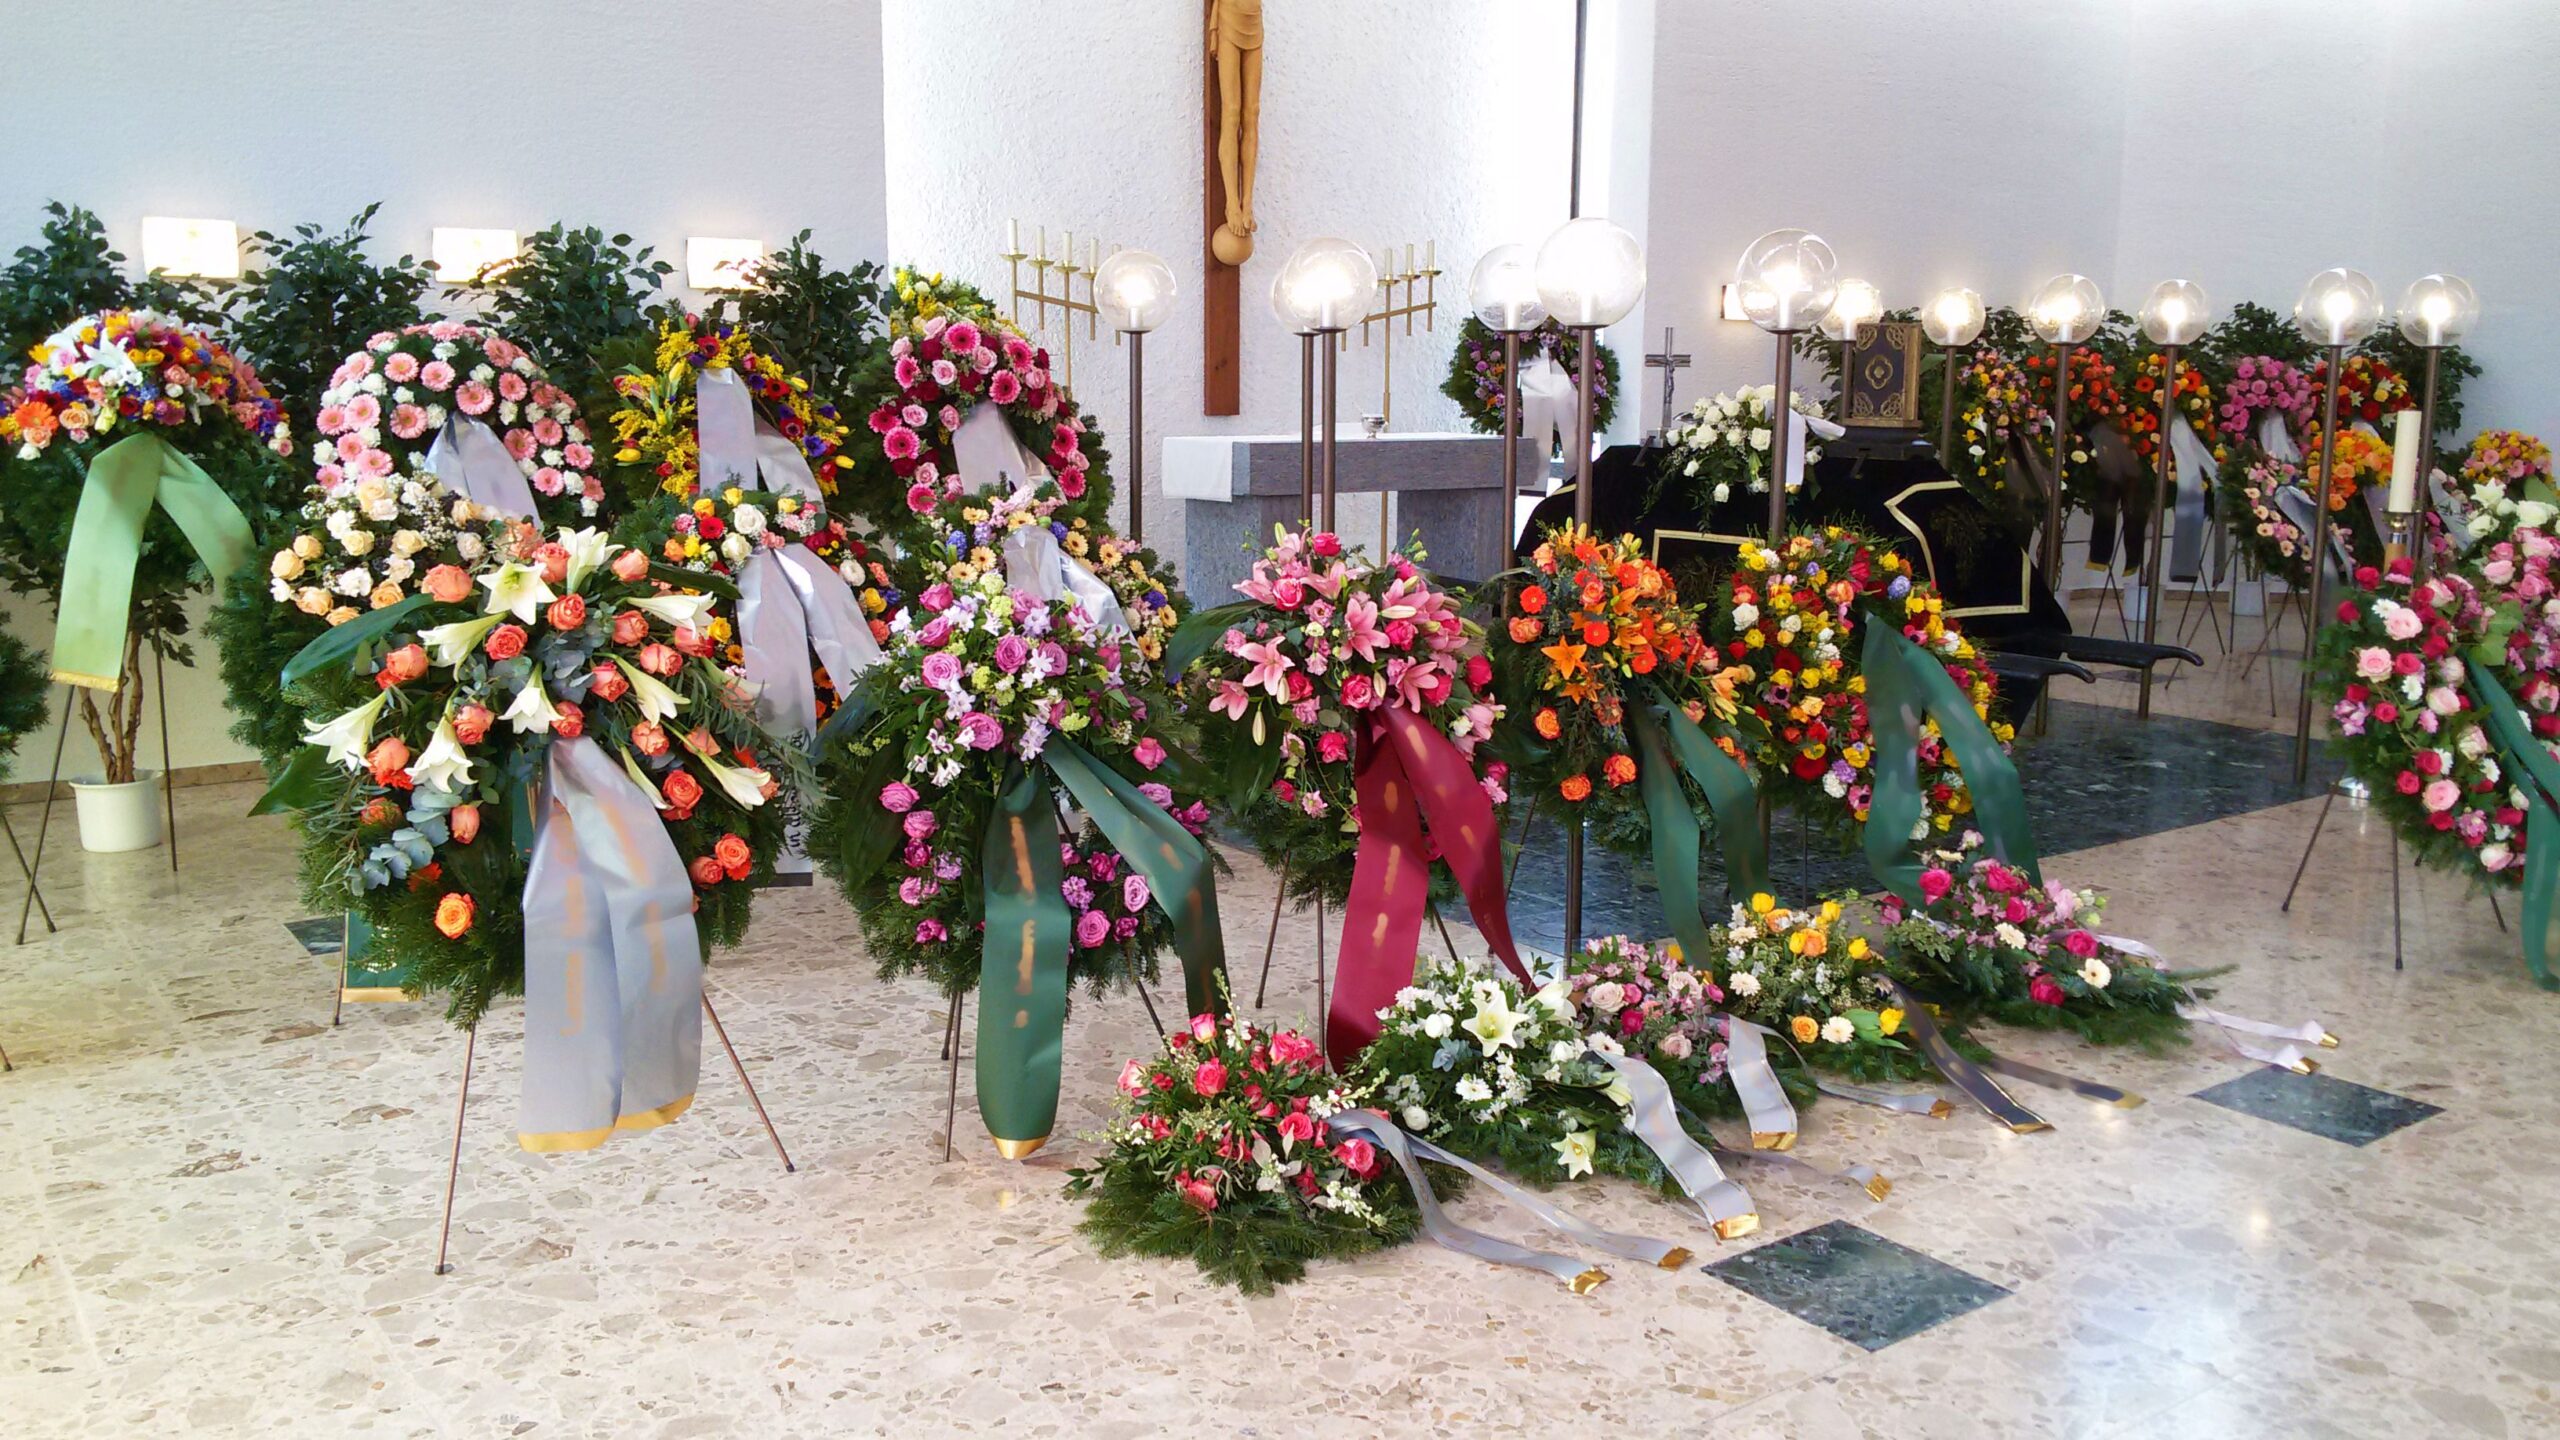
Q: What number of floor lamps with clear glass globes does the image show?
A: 12